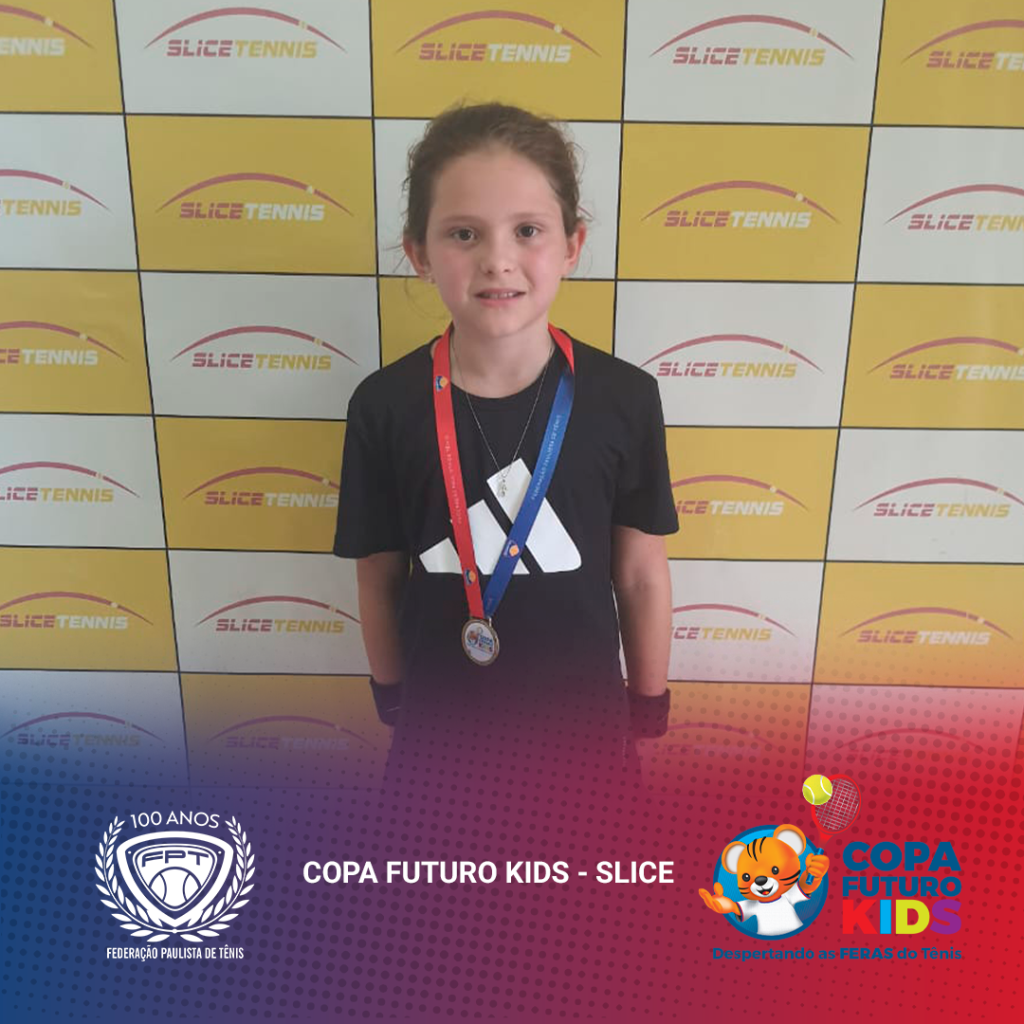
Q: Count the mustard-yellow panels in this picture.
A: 14